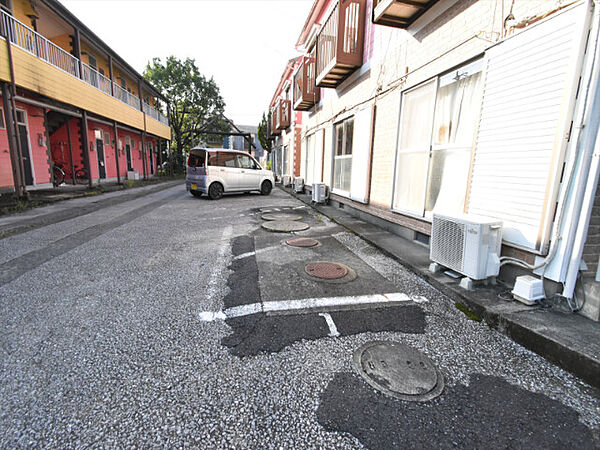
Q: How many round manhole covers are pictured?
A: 5